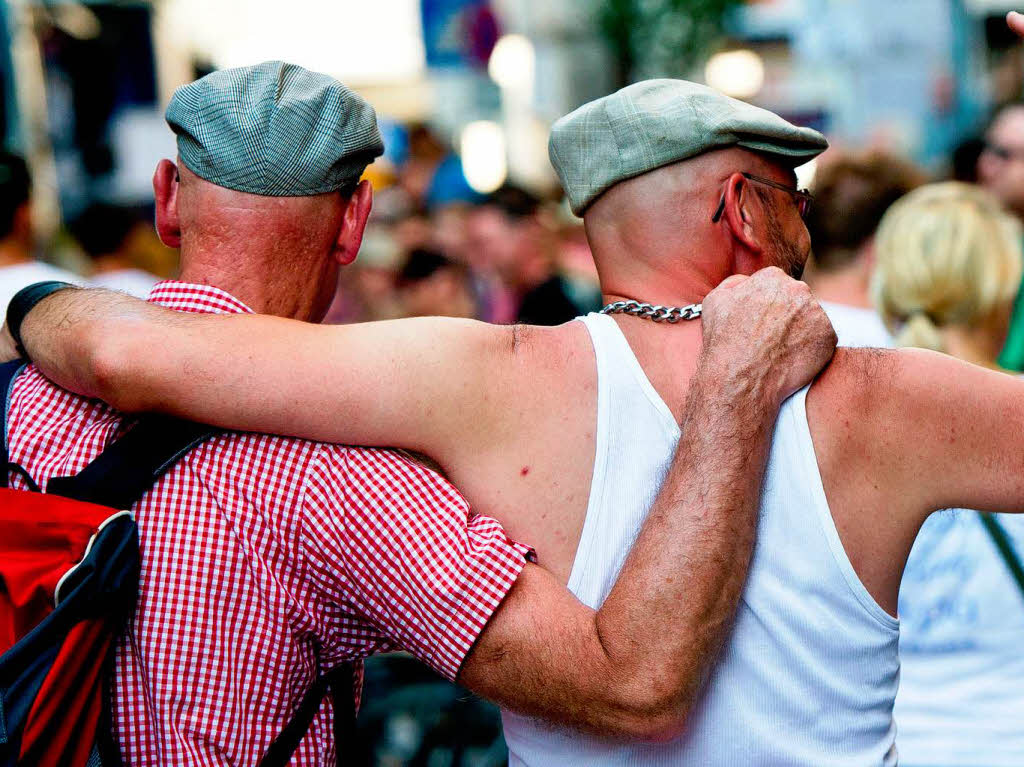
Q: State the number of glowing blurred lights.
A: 3